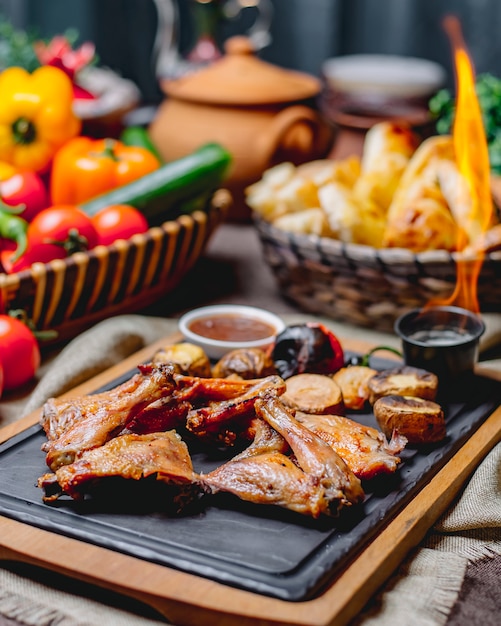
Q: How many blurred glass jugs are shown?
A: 1